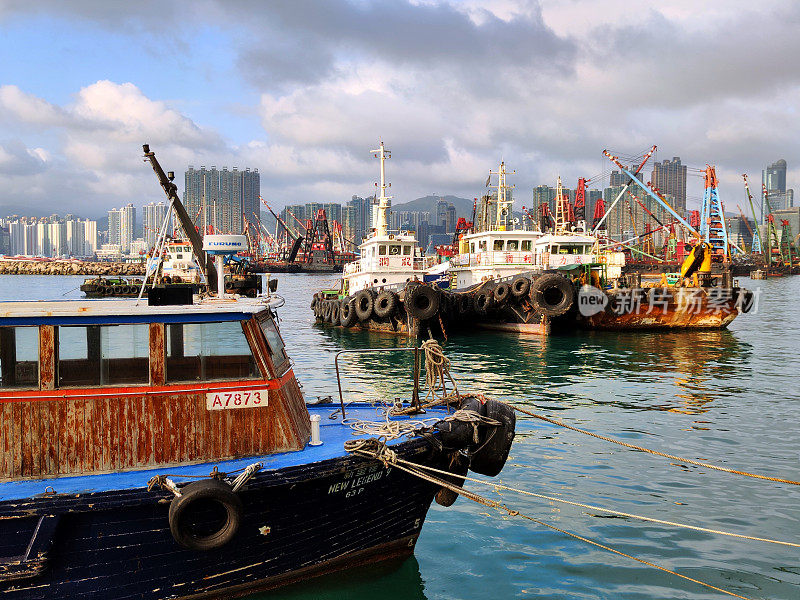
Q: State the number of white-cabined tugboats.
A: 3